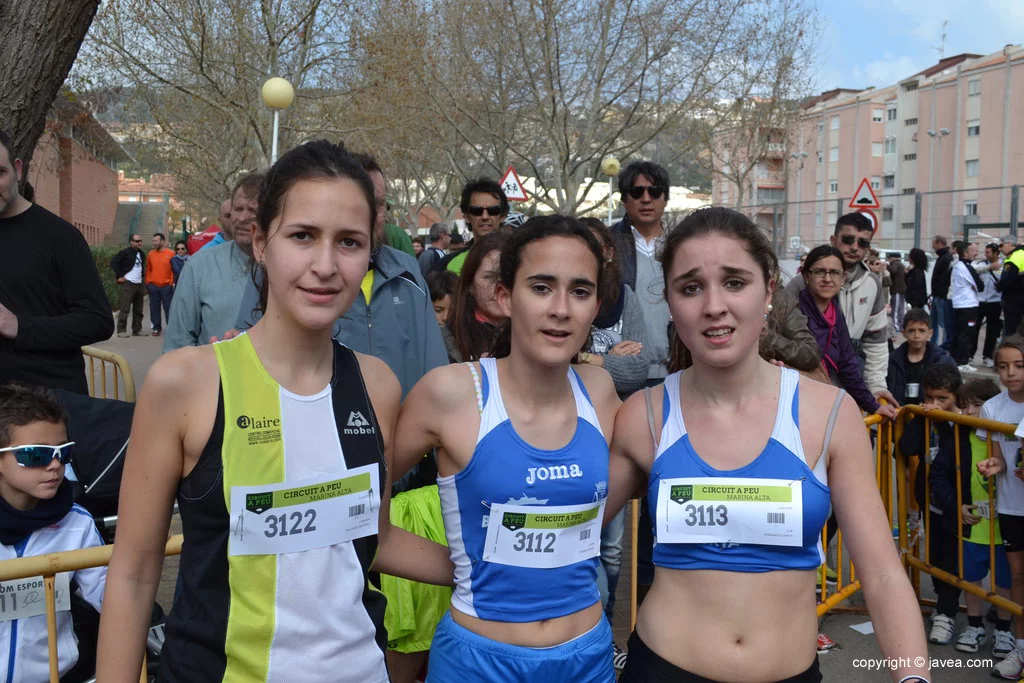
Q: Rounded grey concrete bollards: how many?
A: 0